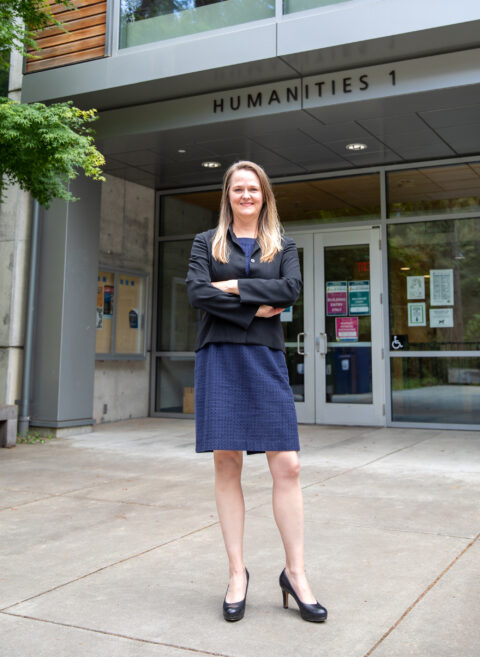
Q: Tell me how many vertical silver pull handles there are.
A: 2